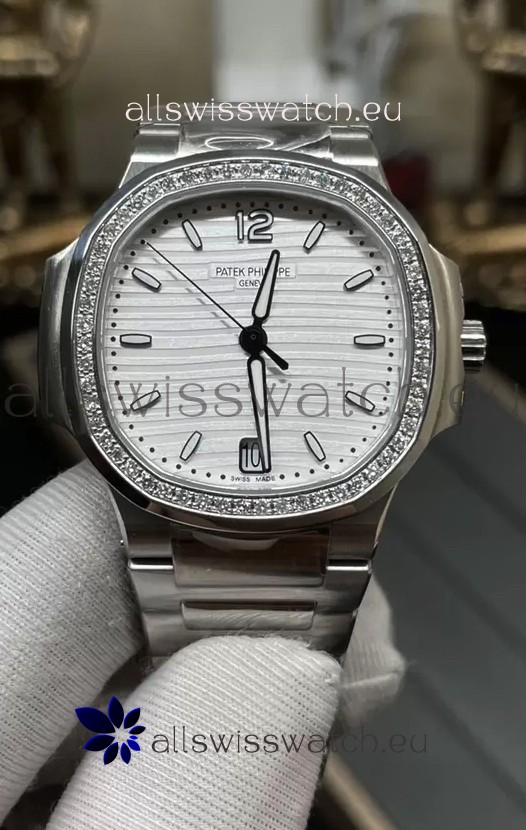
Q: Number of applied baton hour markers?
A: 10